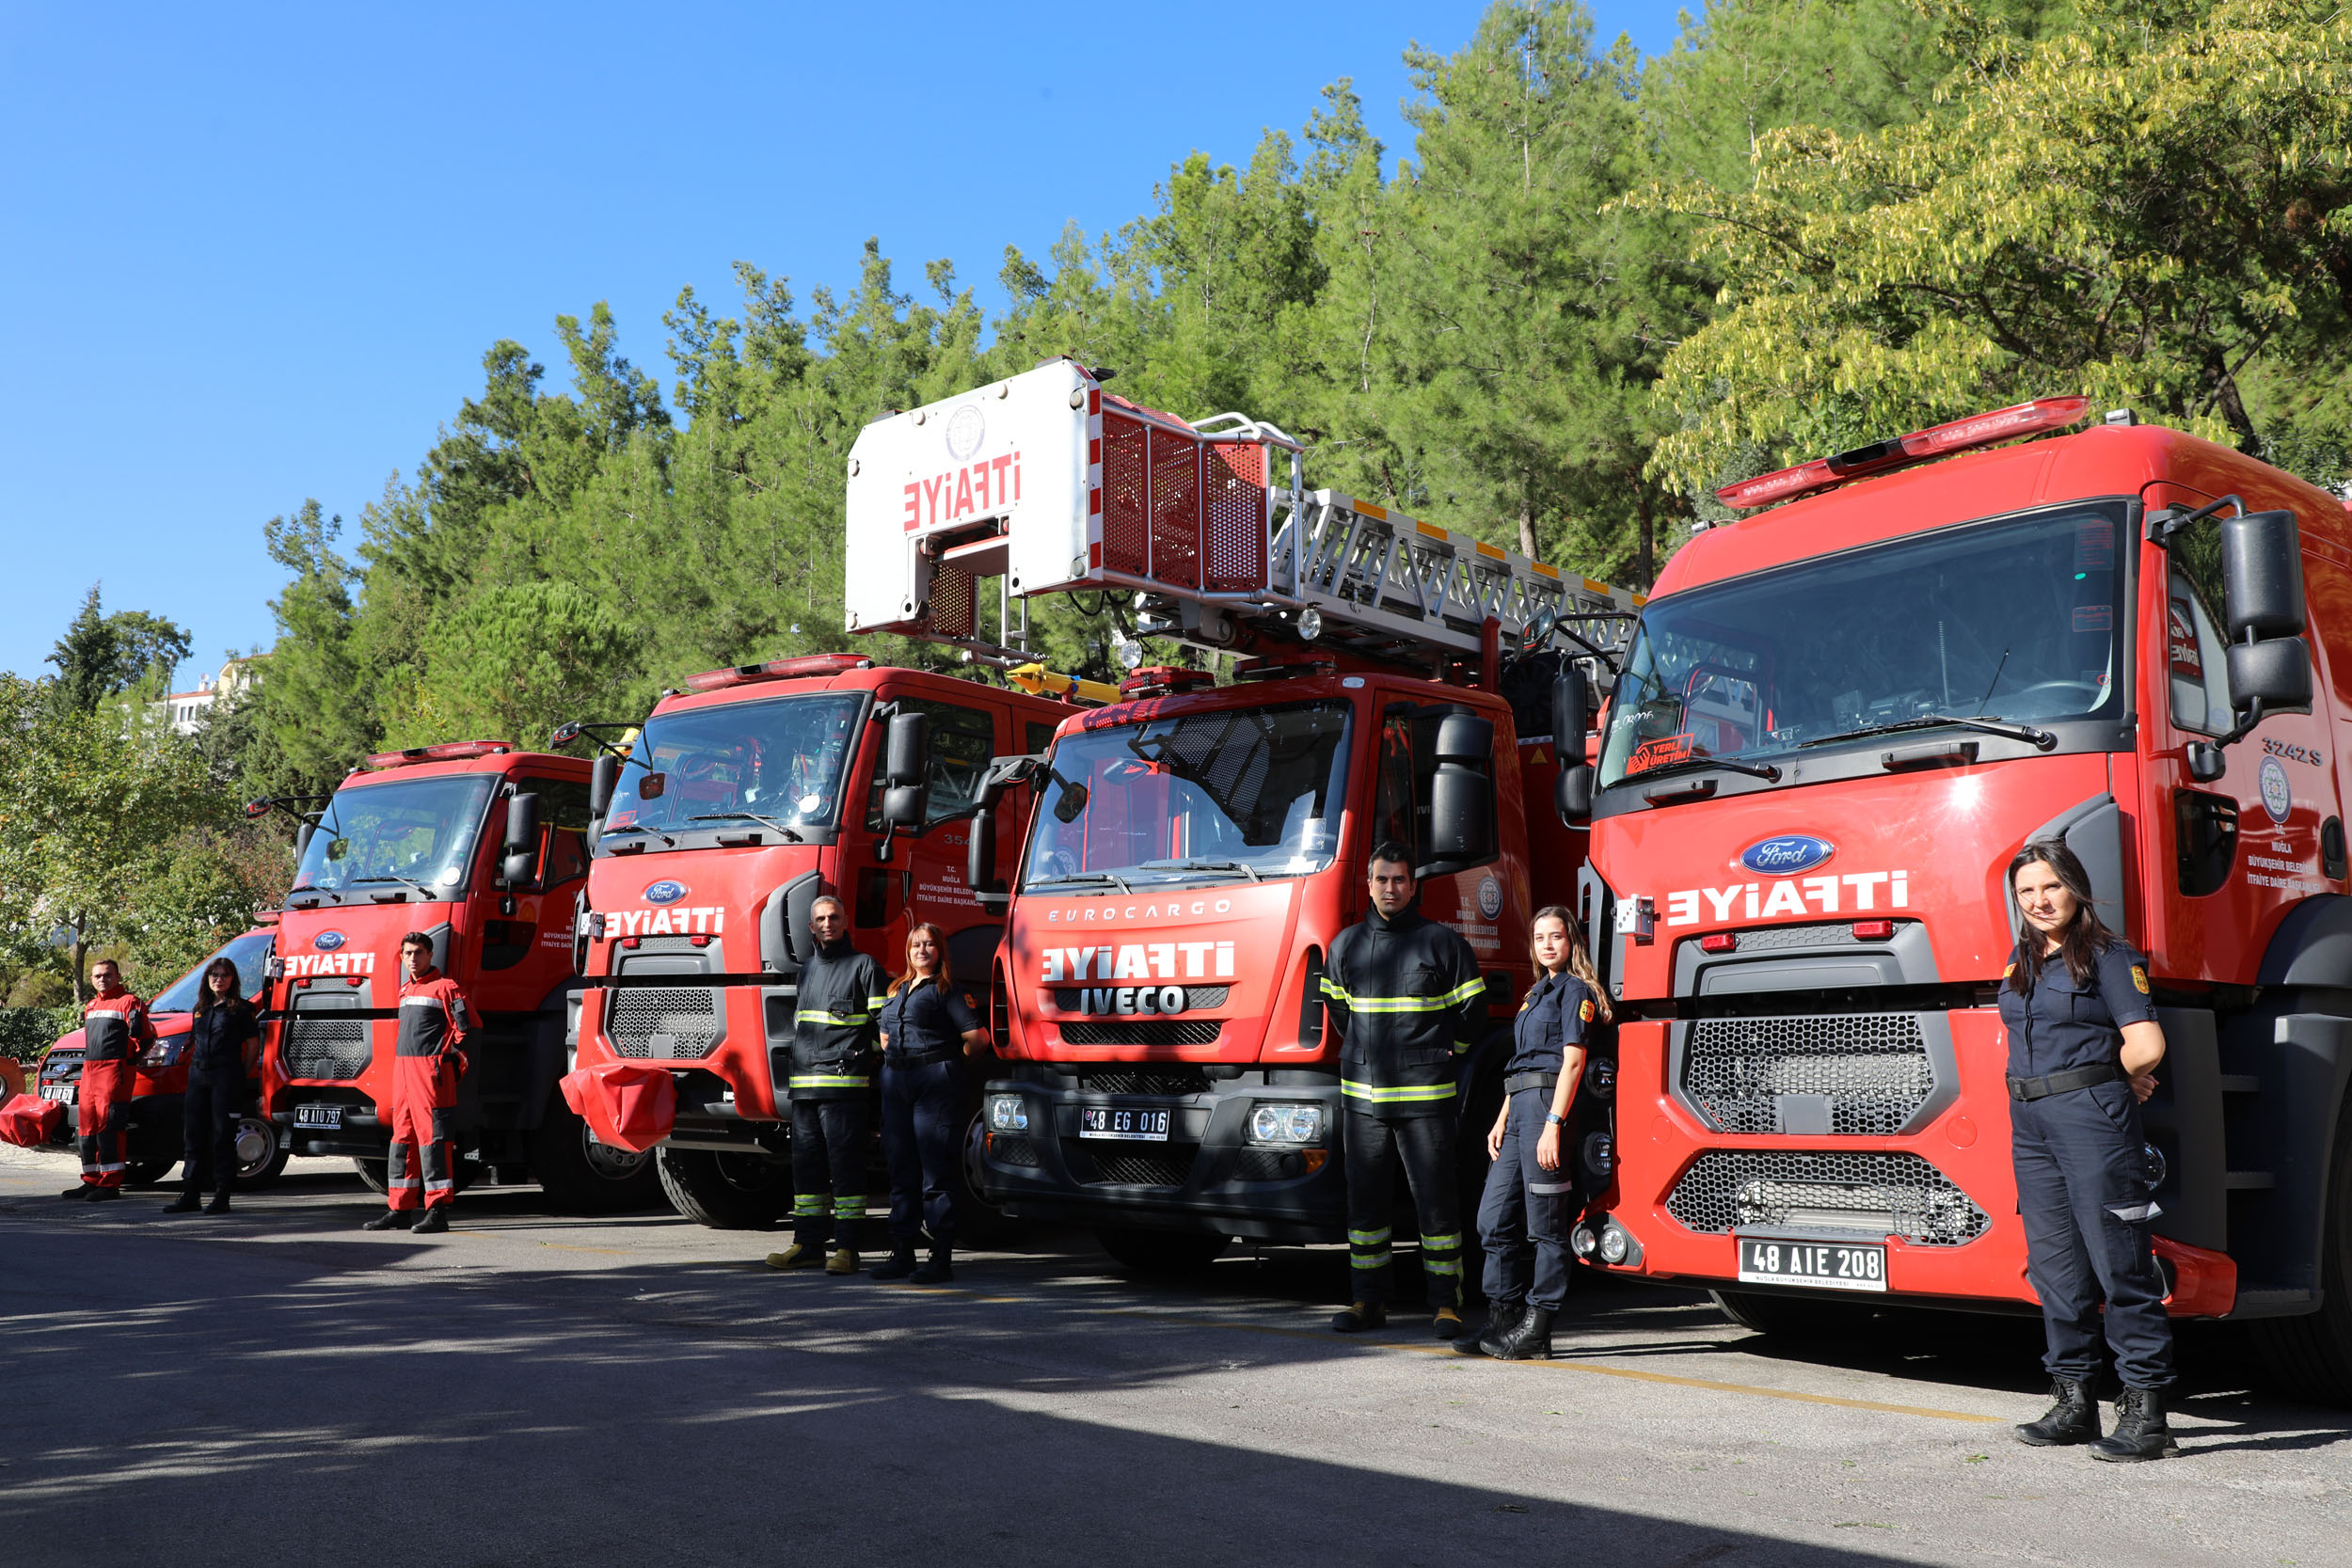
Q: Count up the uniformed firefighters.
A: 8